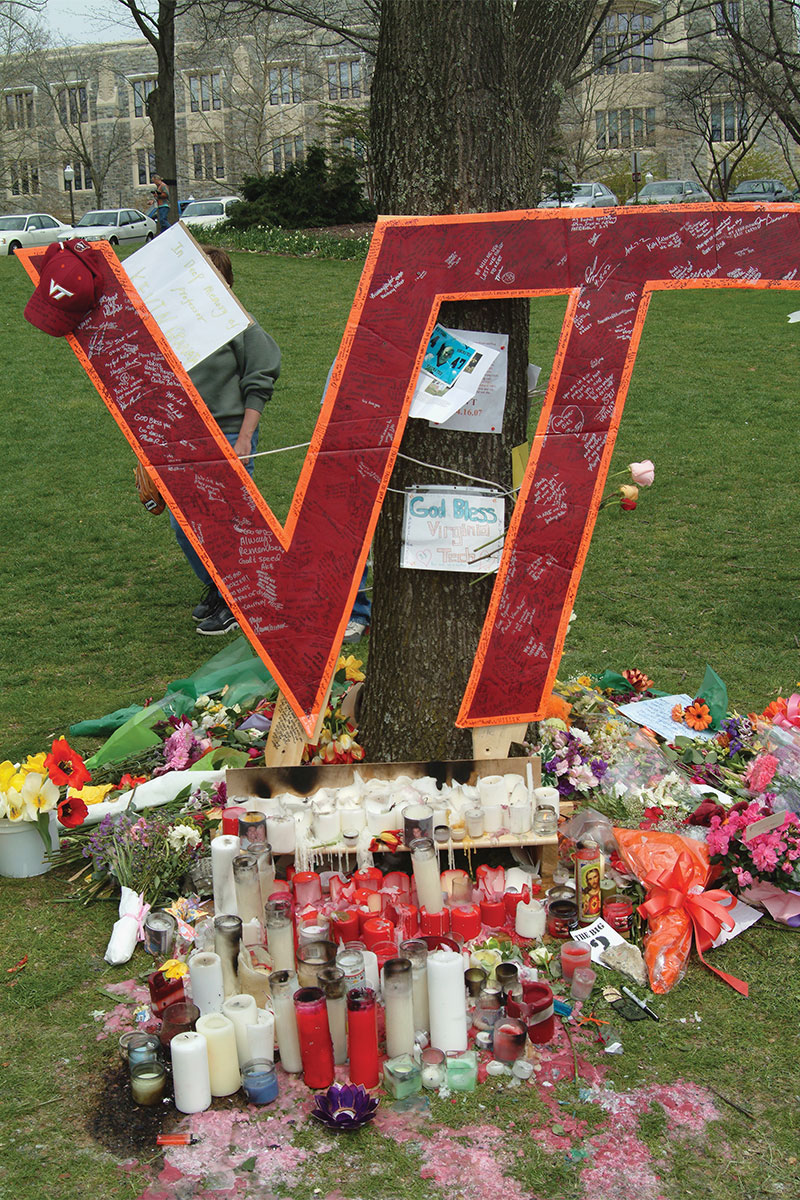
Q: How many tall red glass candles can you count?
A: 2